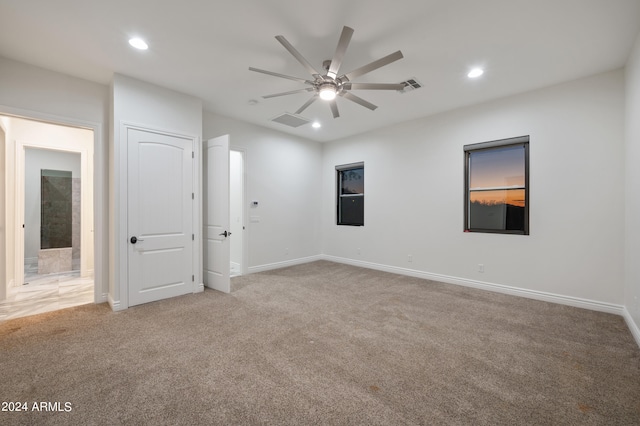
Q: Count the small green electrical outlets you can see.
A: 0